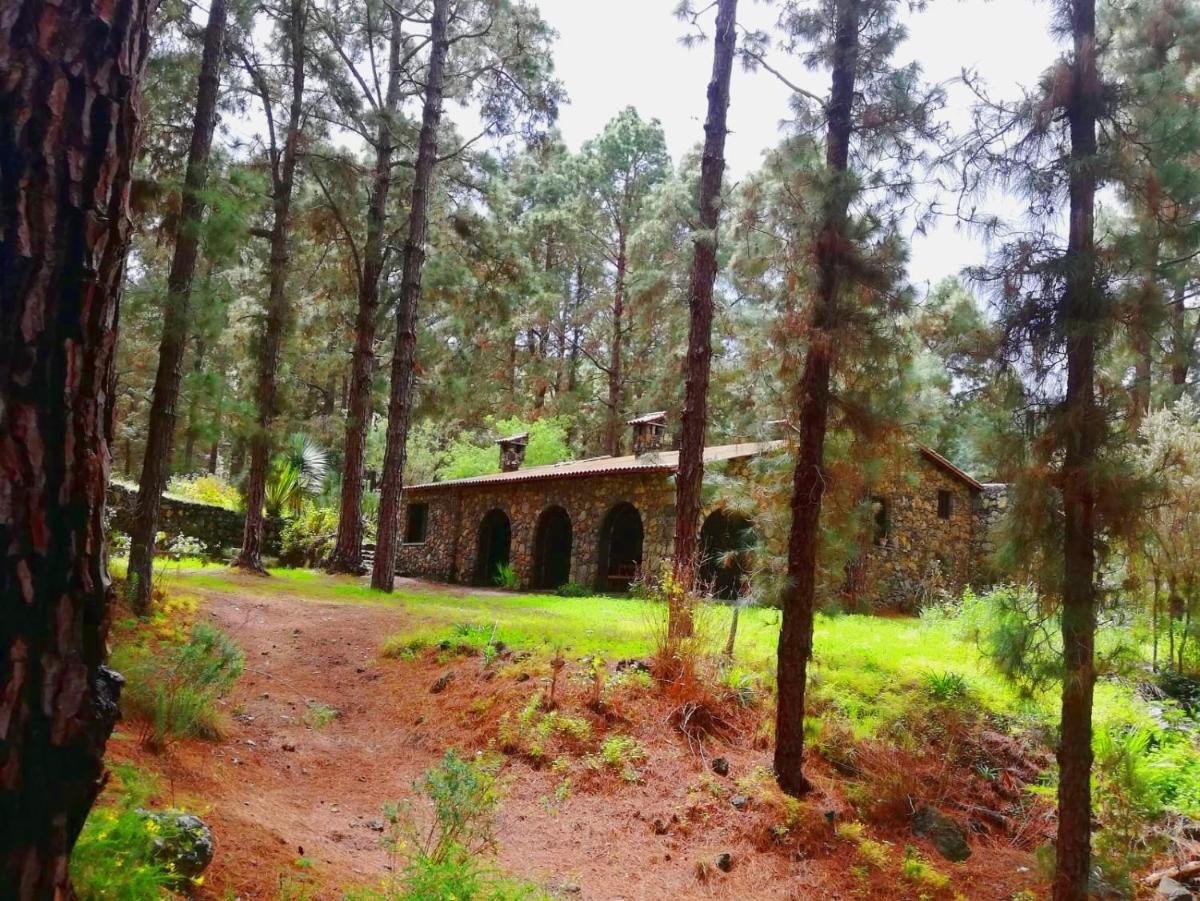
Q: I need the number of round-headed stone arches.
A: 4